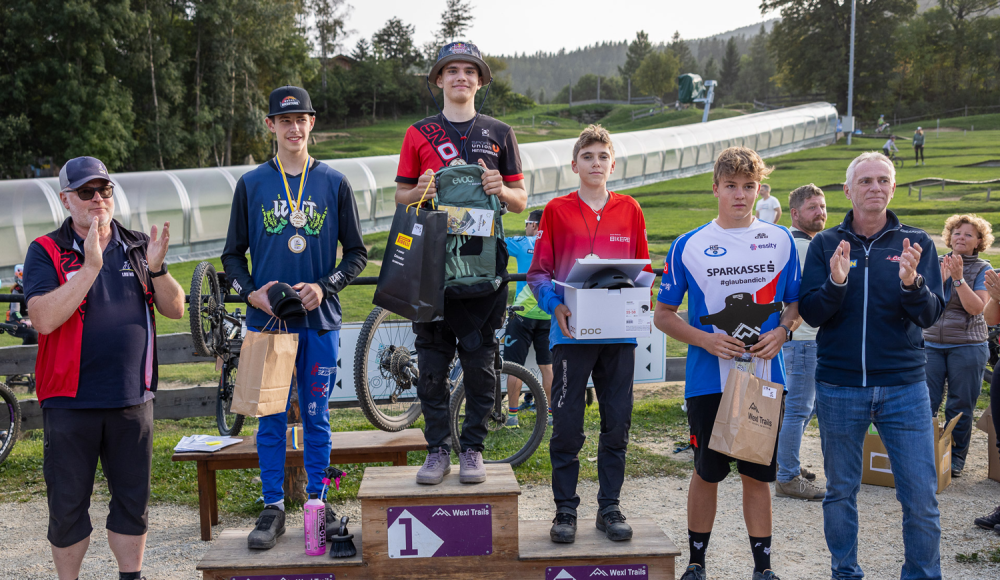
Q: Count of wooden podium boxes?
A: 3